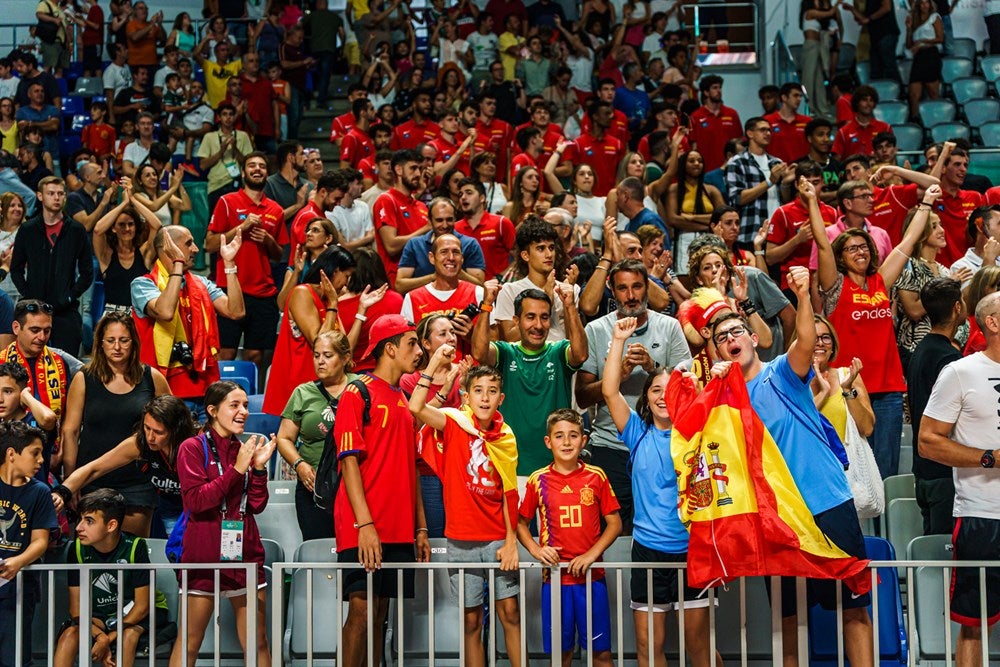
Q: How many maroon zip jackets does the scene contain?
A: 1